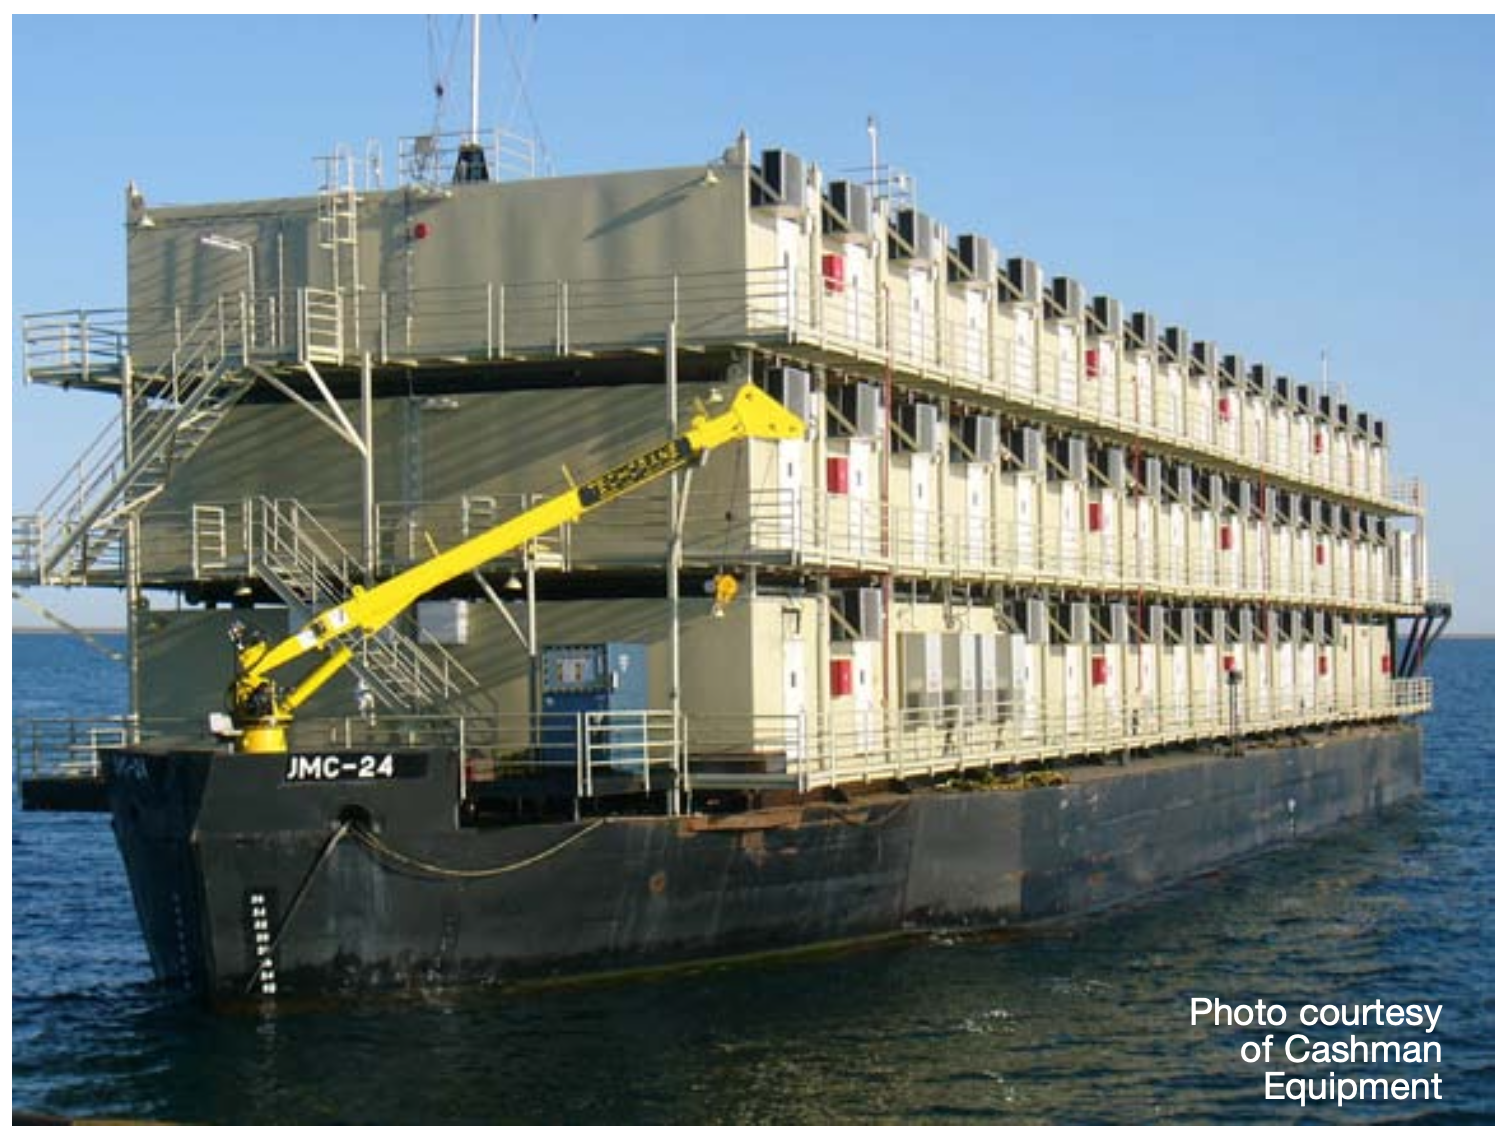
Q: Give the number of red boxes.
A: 13